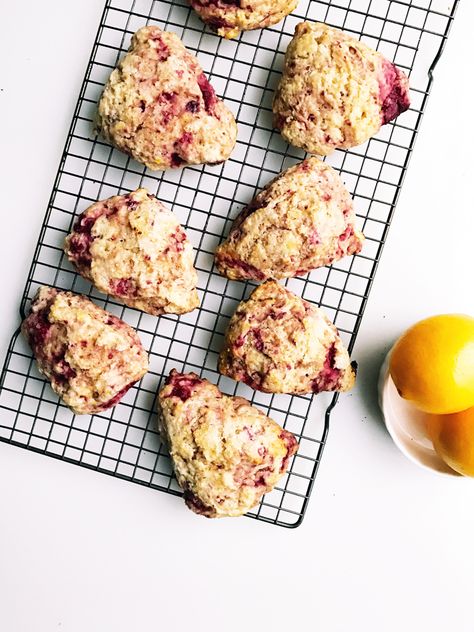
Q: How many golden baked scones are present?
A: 8